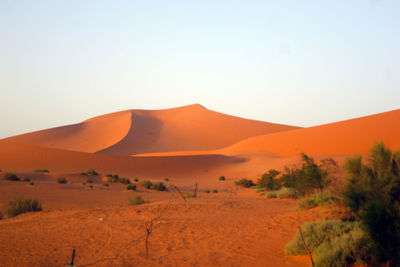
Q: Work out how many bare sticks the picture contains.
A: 5